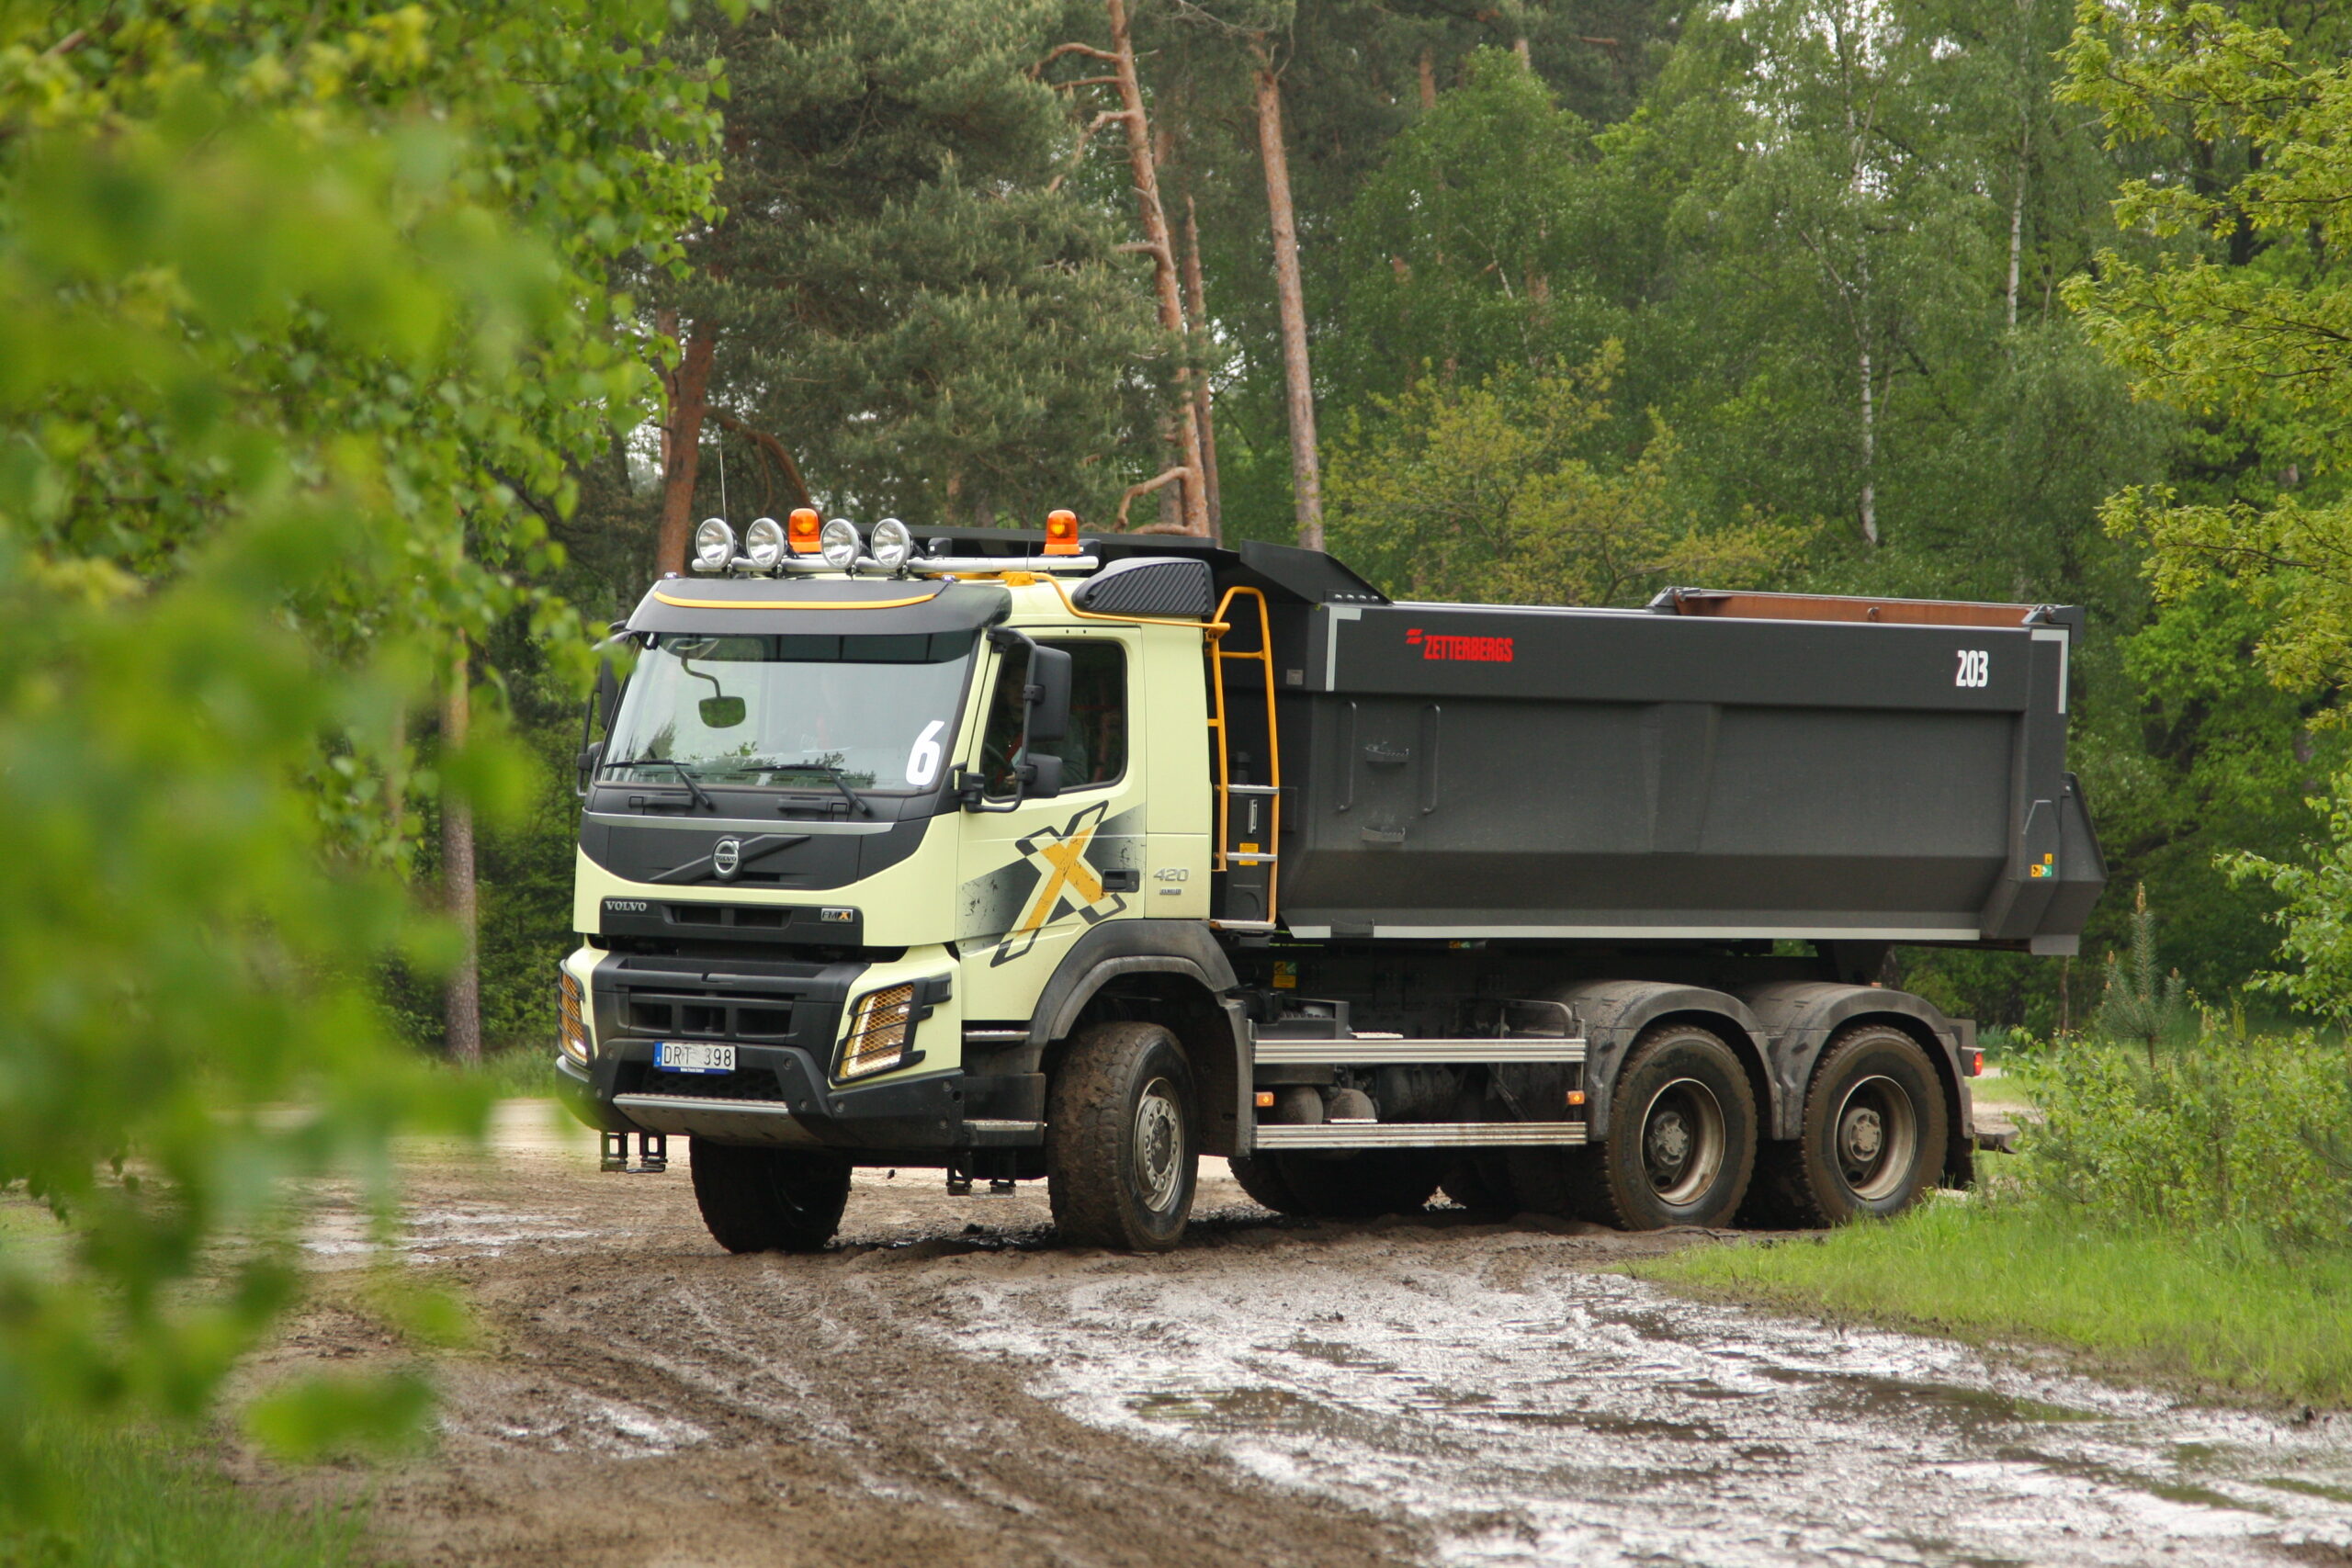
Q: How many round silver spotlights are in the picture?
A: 4